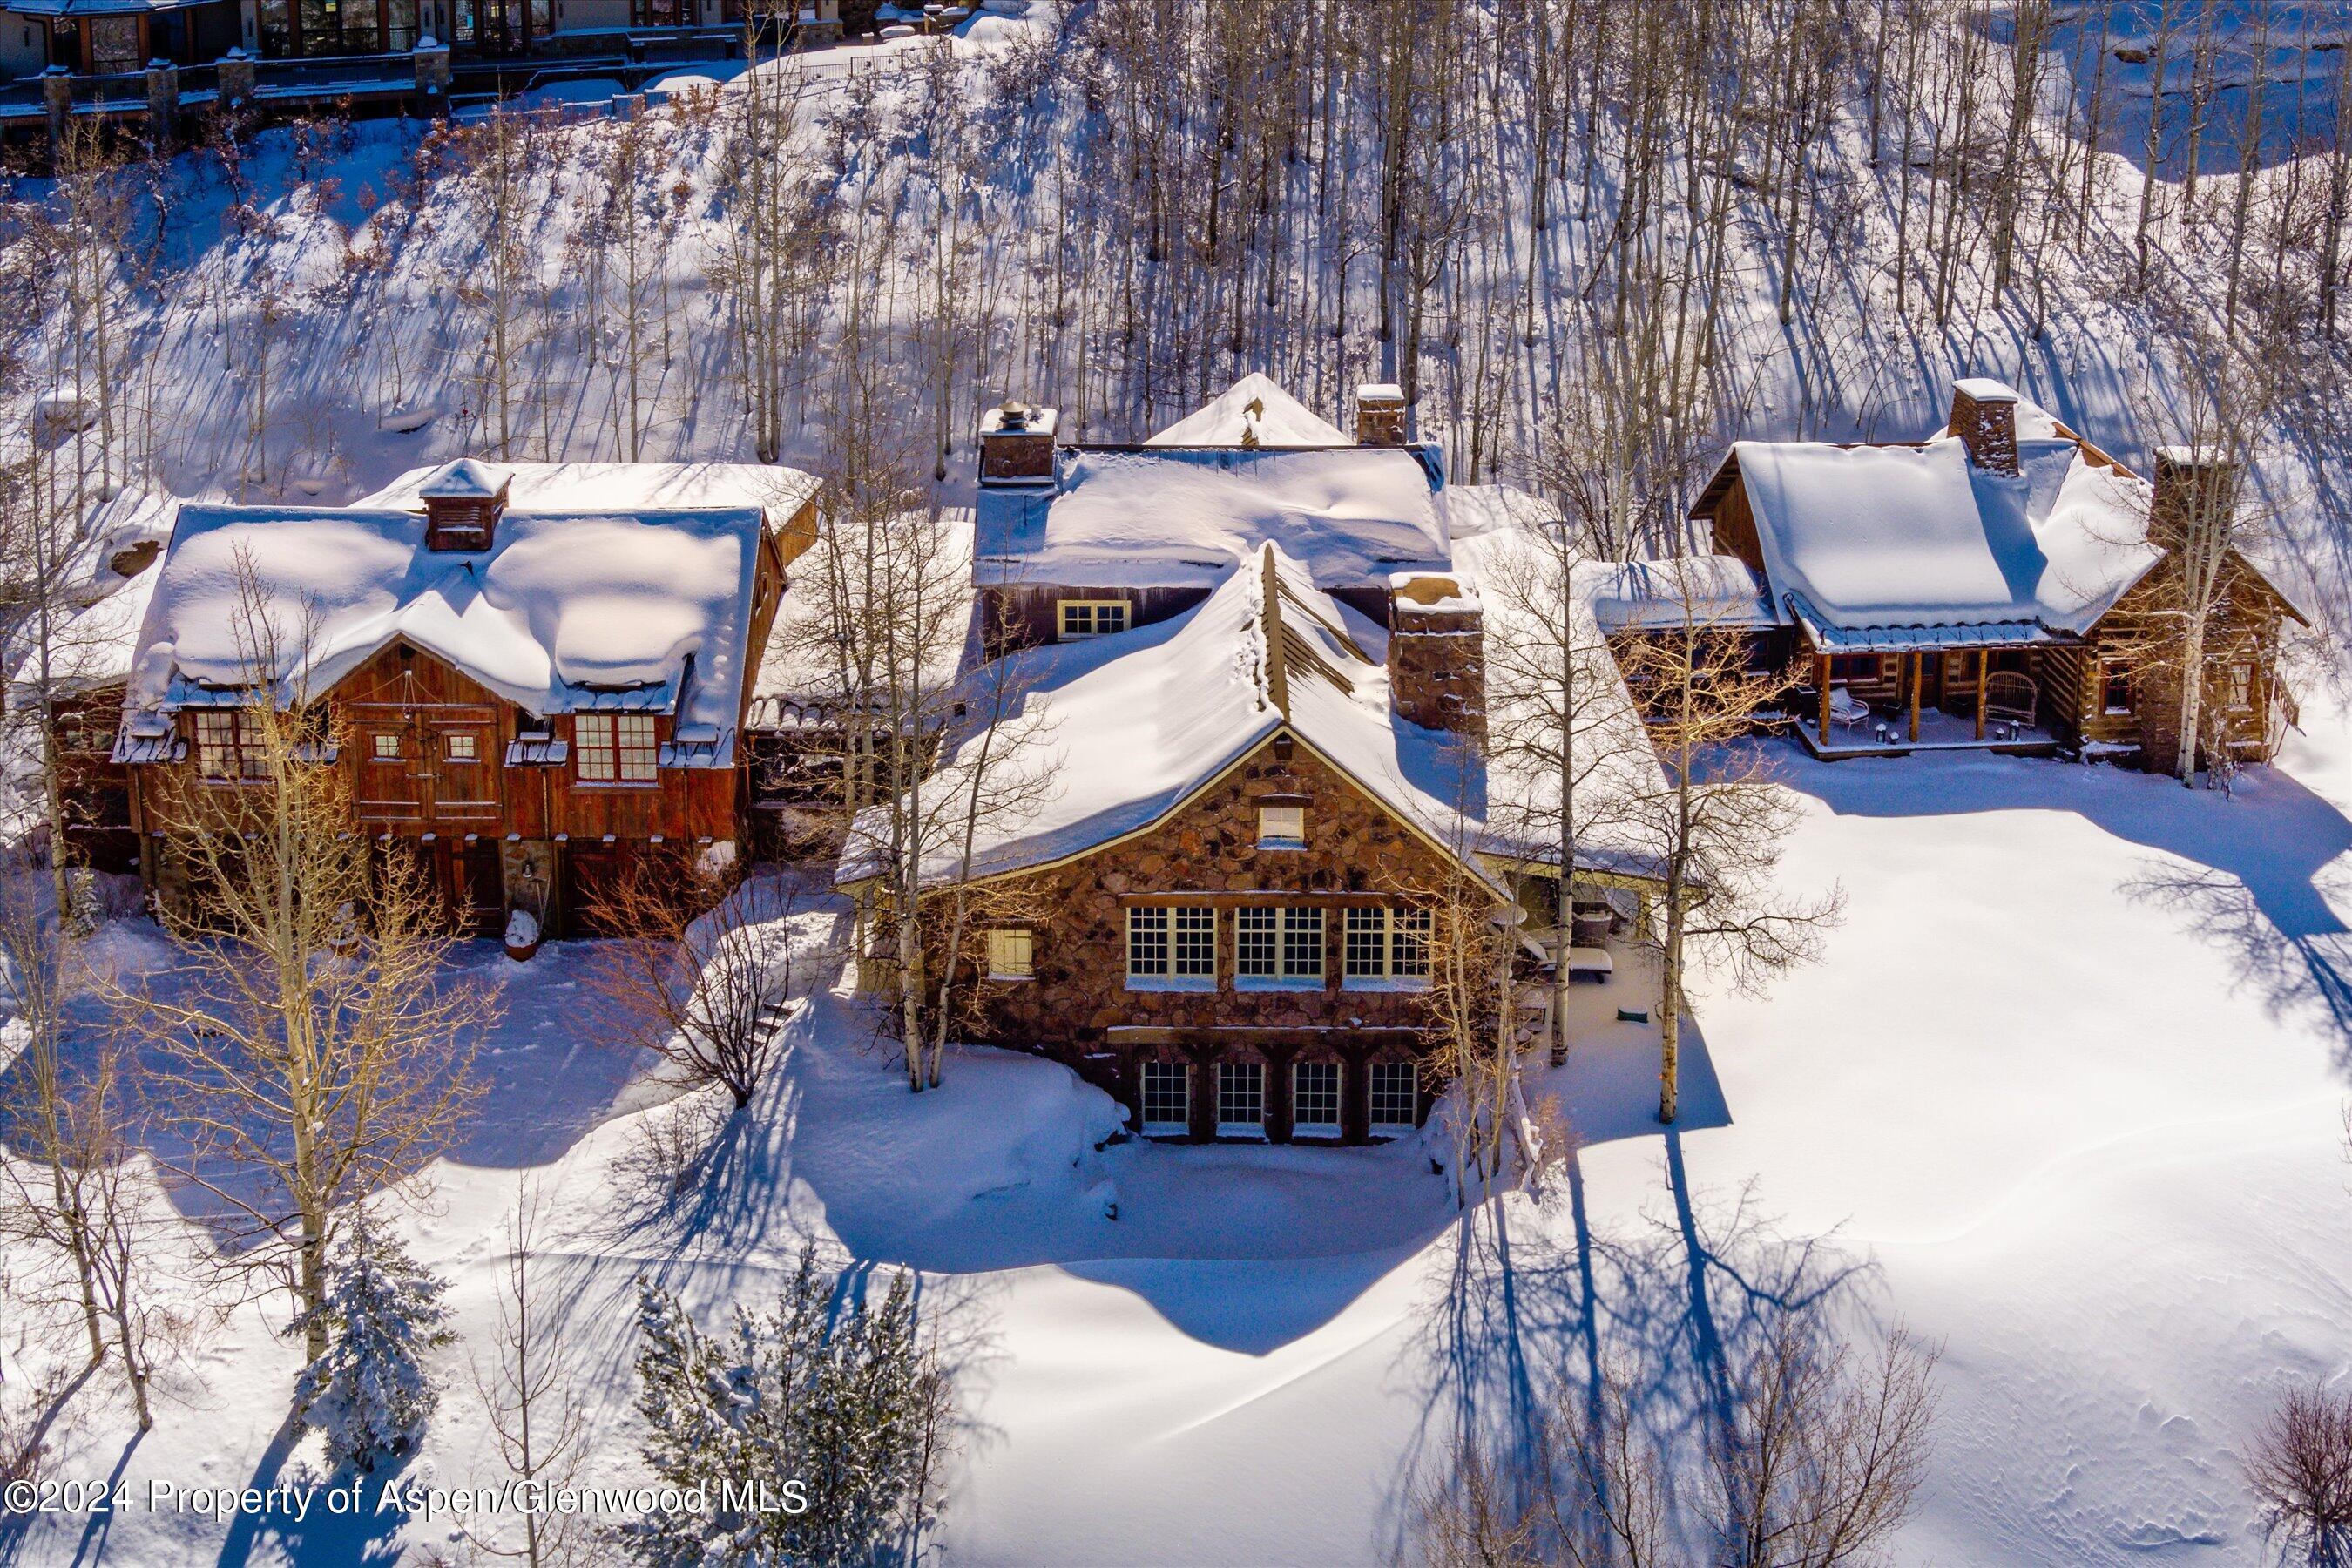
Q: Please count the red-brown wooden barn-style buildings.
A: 1